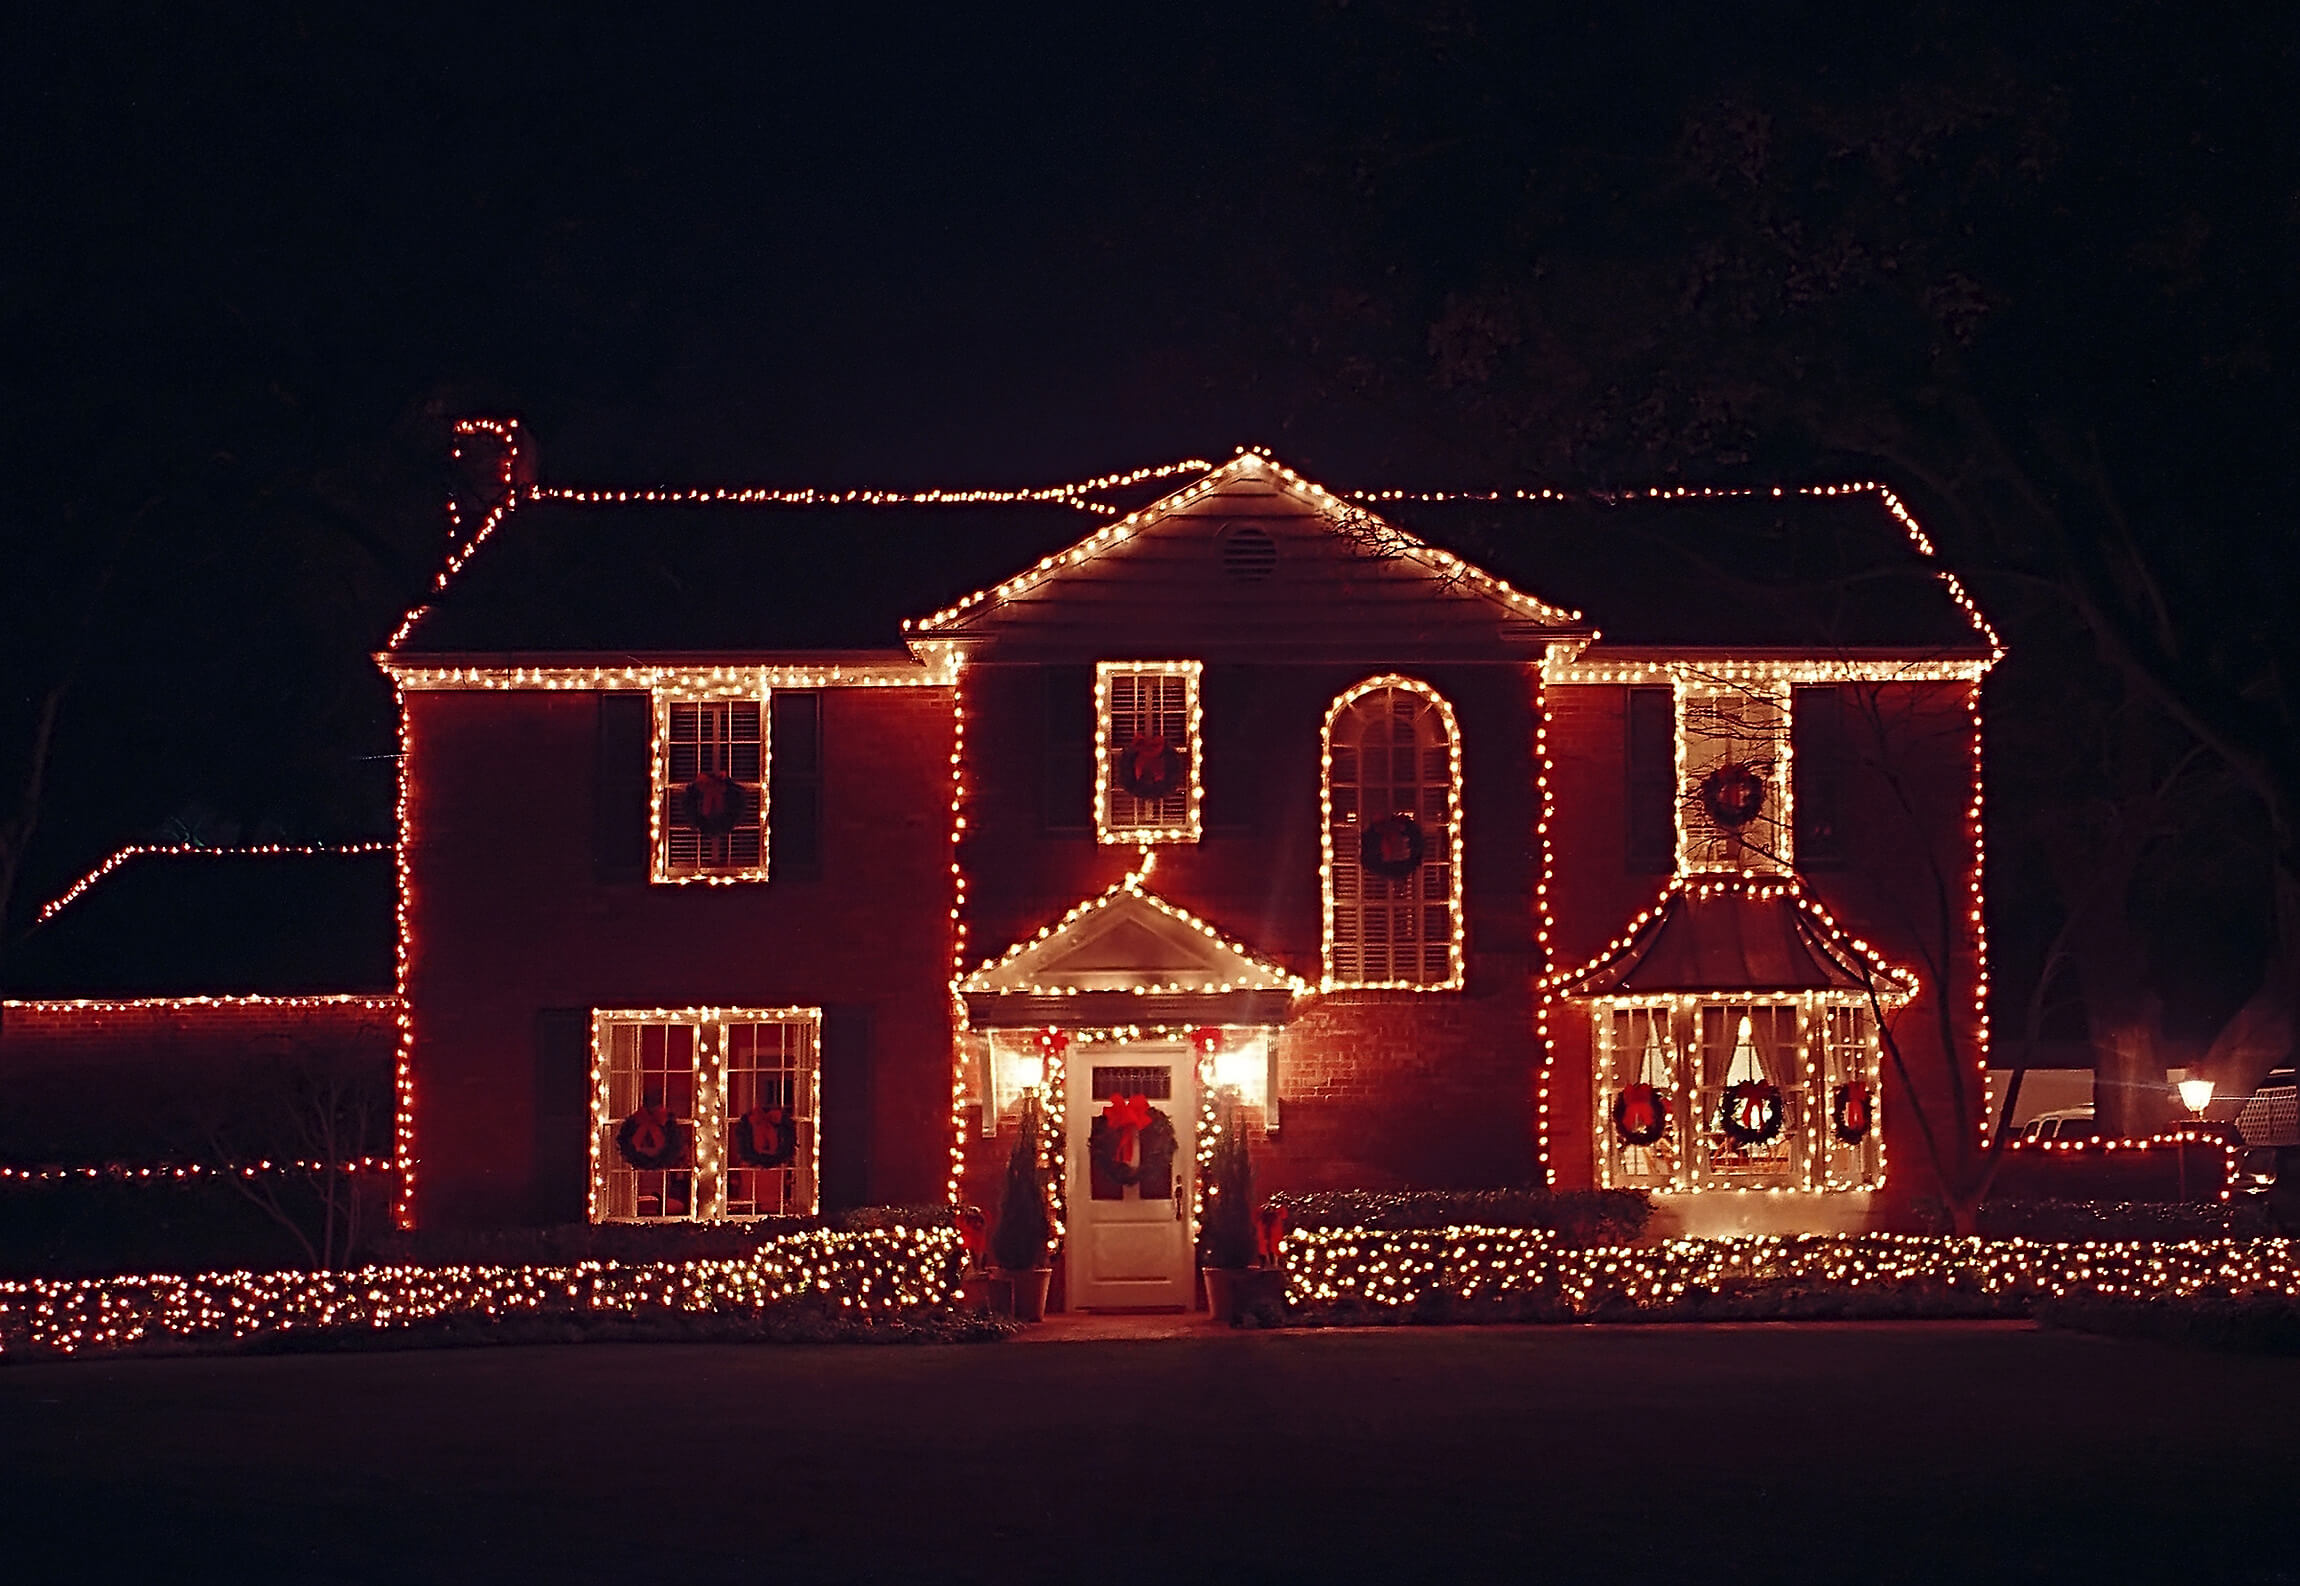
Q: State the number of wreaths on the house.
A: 10